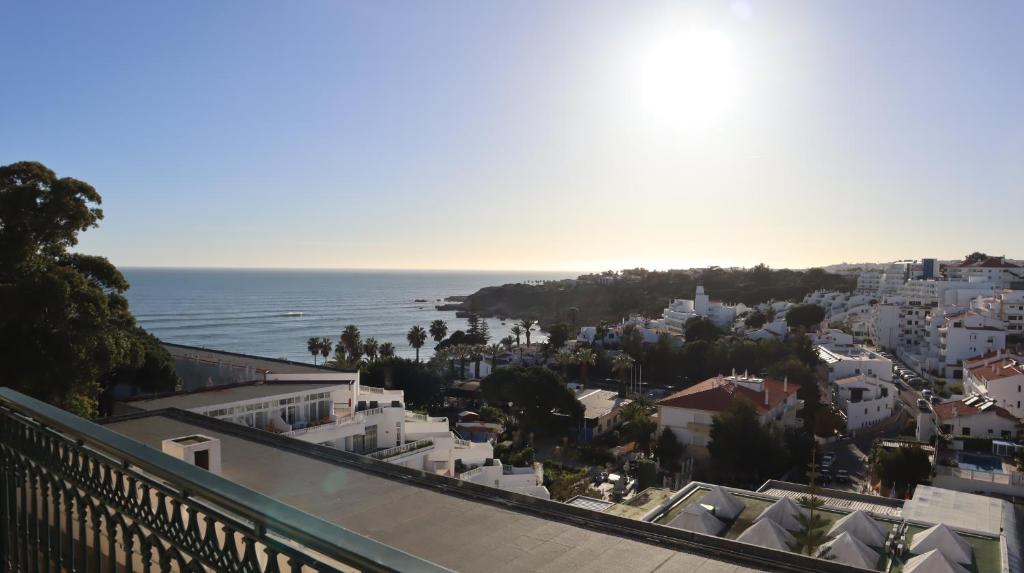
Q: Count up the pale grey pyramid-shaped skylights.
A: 8